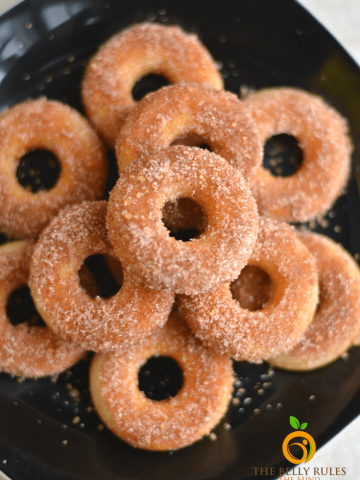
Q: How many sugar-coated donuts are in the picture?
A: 10